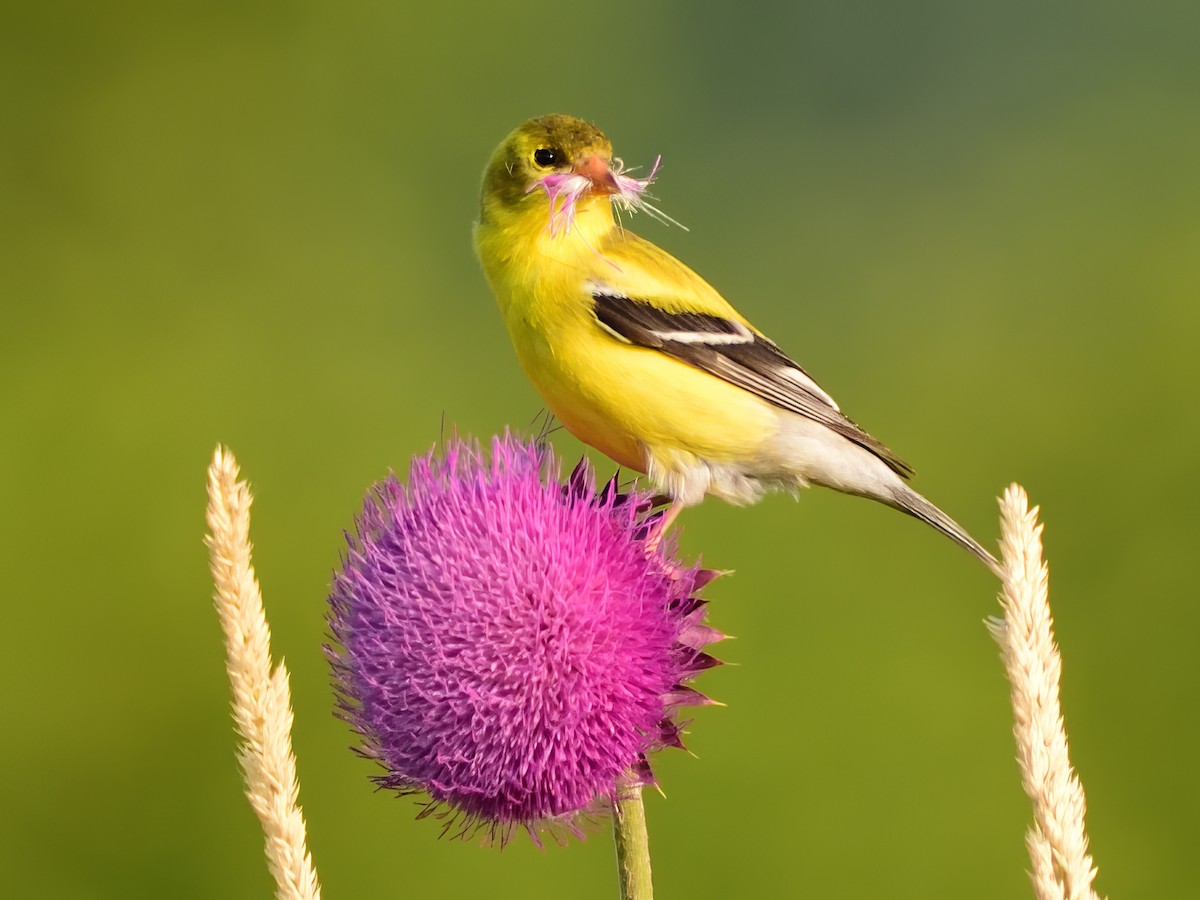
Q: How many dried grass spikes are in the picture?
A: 2